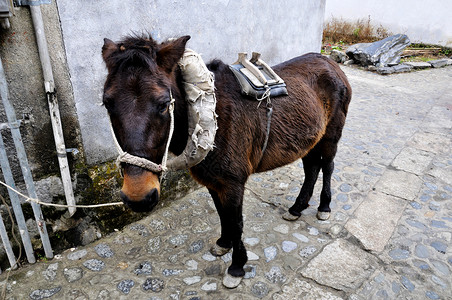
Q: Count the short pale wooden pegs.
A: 2